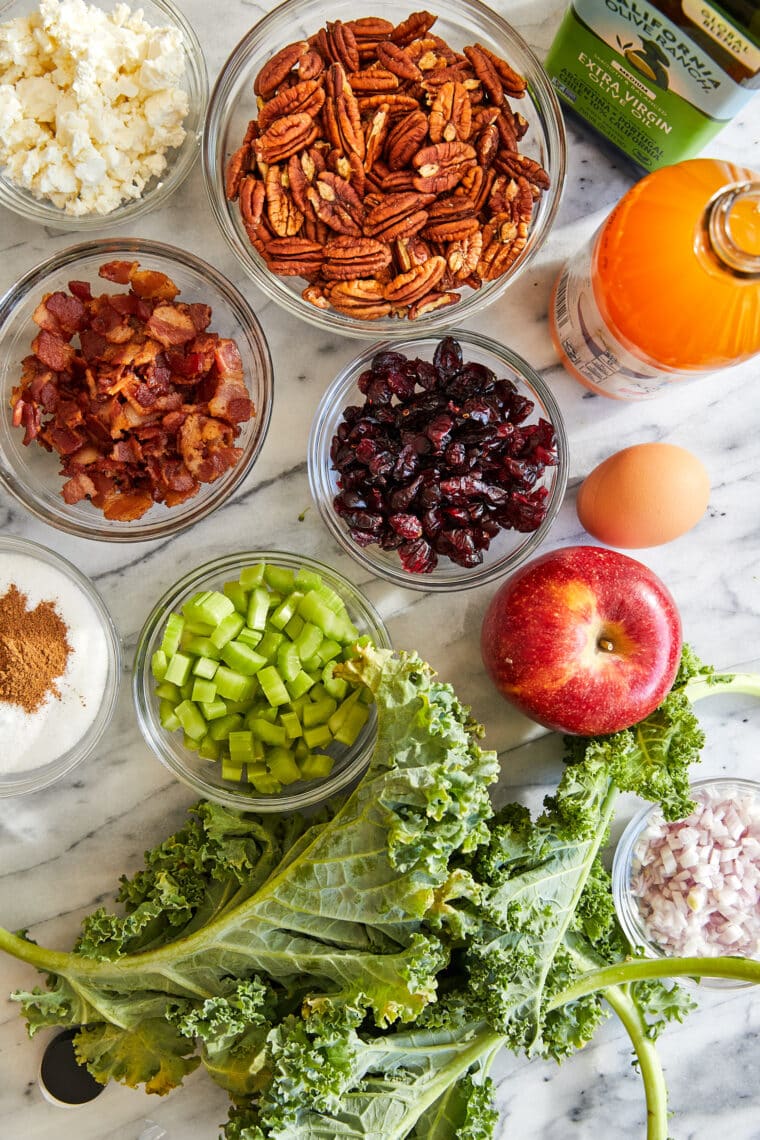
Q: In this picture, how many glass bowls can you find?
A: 7